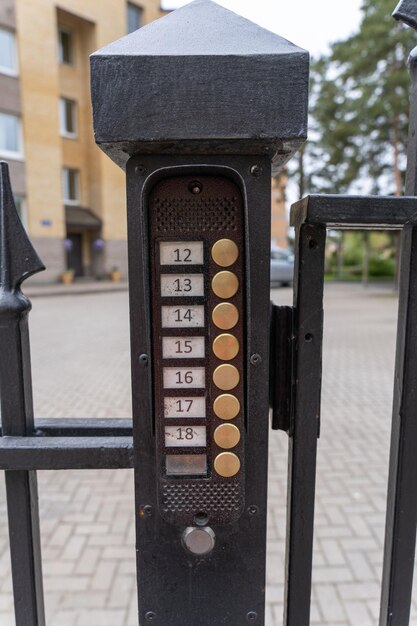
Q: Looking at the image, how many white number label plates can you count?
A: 7